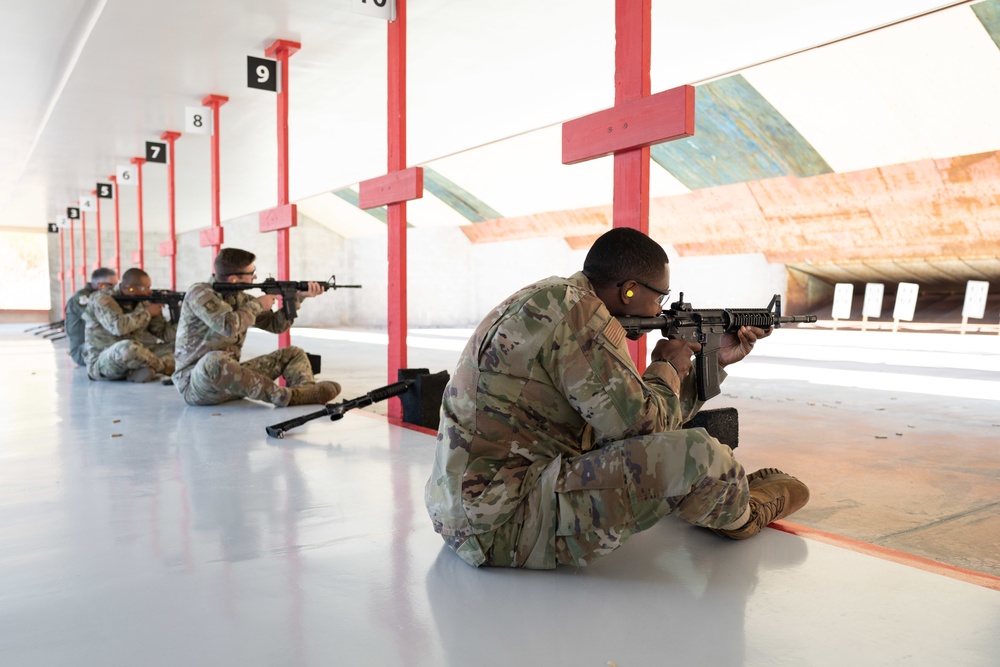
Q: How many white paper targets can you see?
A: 4